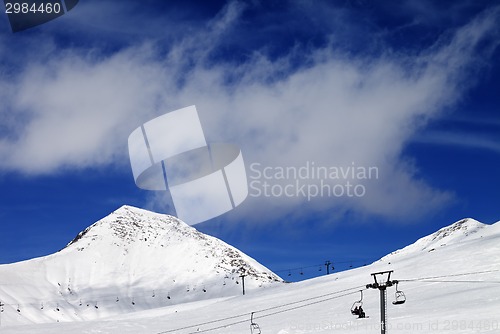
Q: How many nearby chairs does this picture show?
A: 3